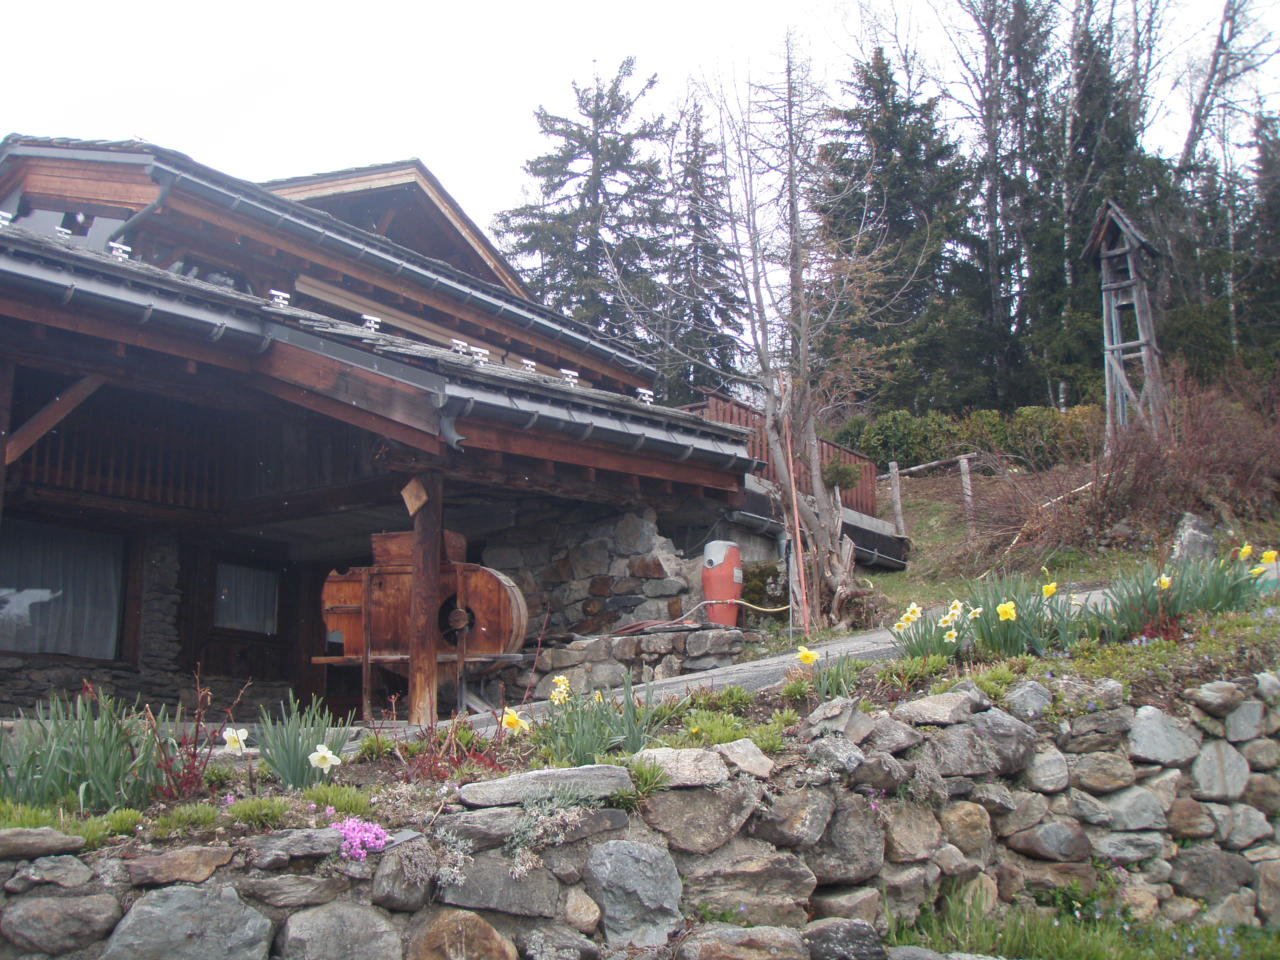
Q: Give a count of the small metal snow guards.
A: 10